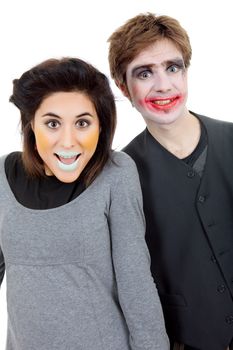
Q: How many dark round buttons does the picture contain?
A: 5